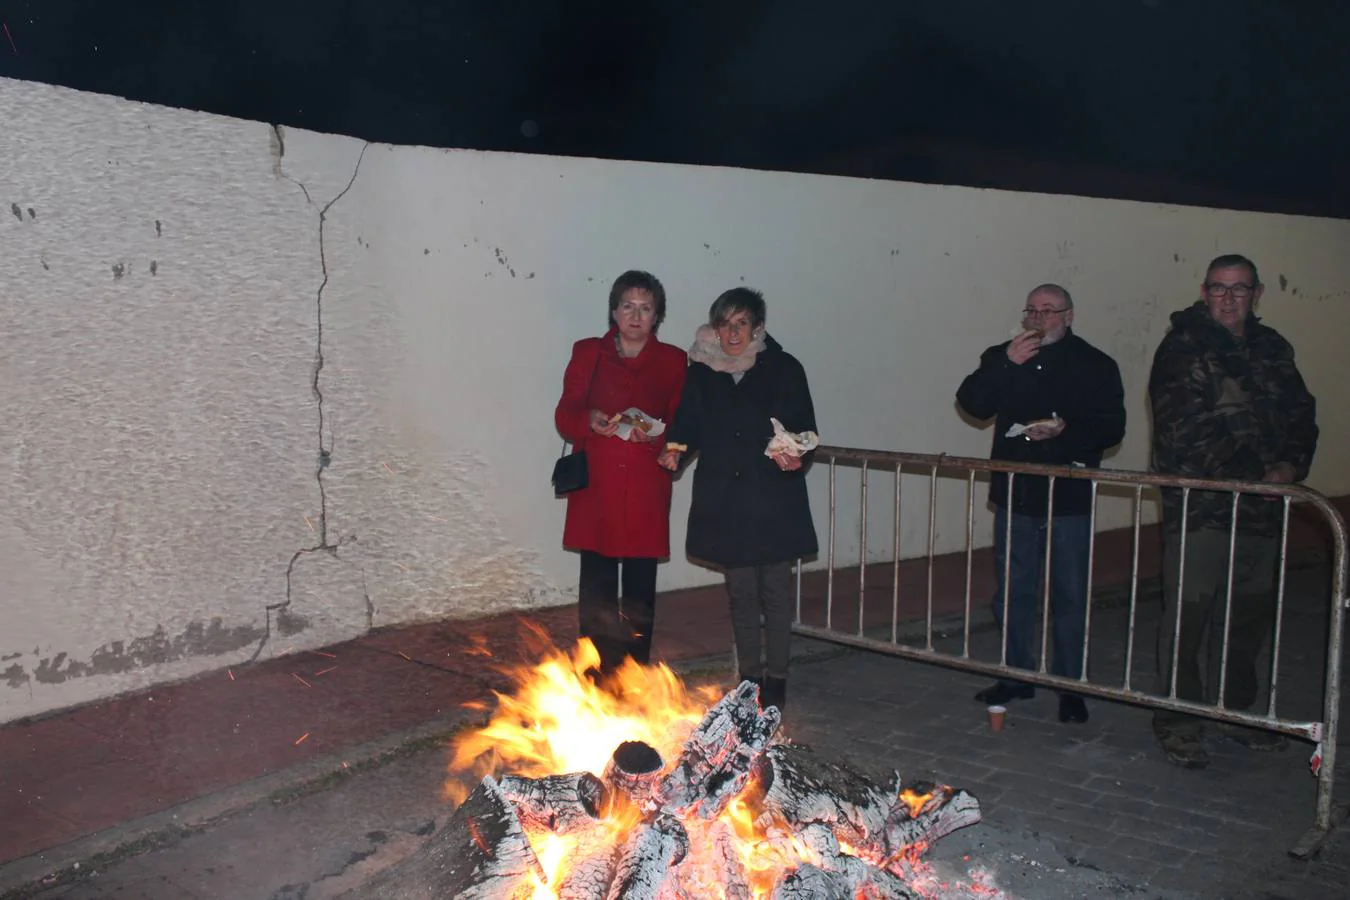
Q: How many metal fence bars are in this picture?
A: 13